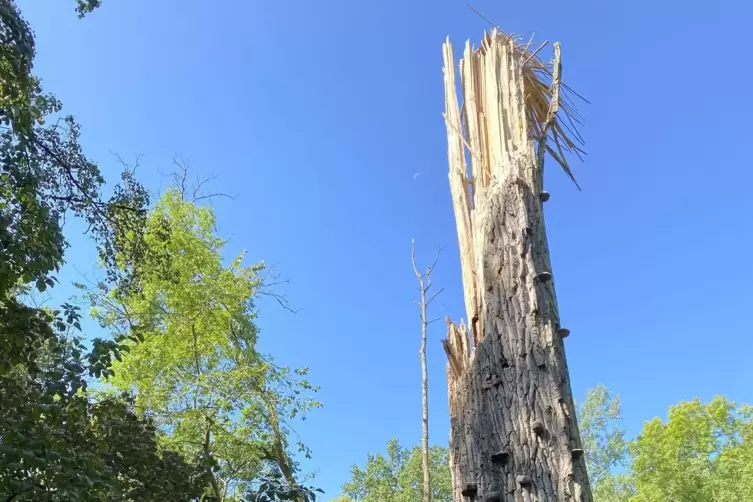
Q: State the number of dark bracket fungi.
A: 9